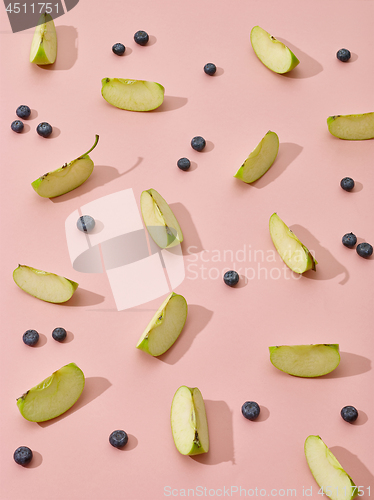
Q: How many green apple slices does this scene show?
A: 14